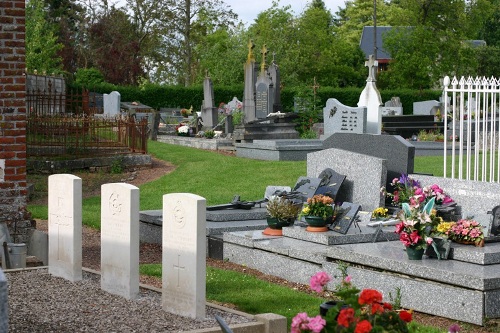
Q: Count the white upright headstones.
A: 3